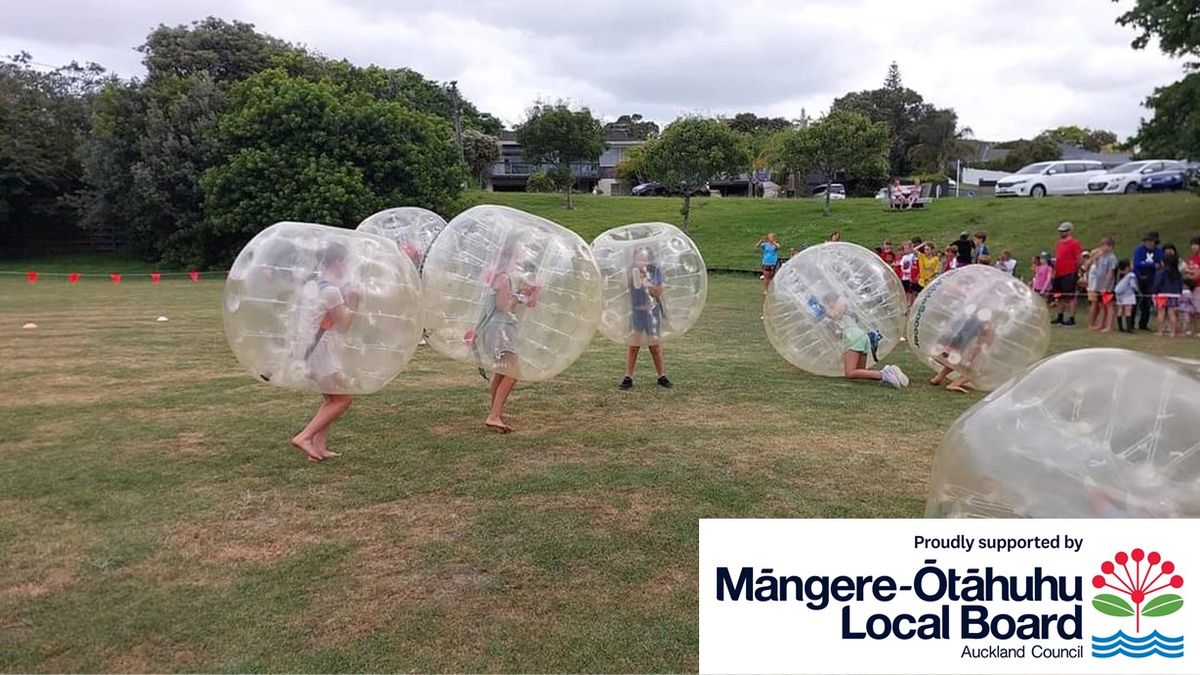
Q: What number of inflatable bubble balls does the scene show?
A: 7